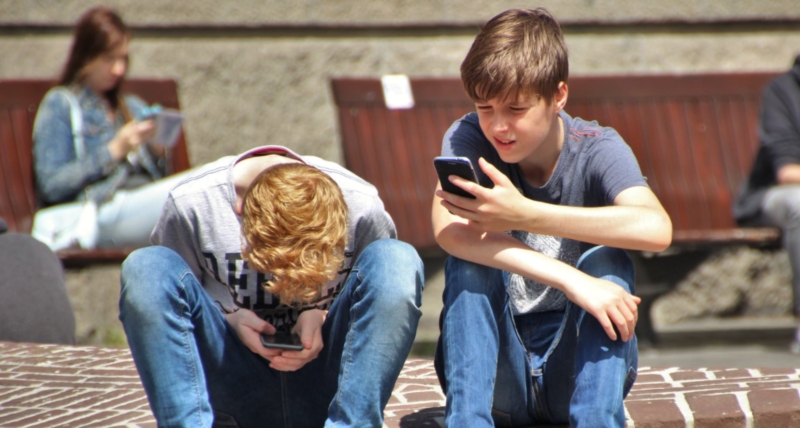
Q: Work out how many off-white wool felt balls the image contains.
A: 0